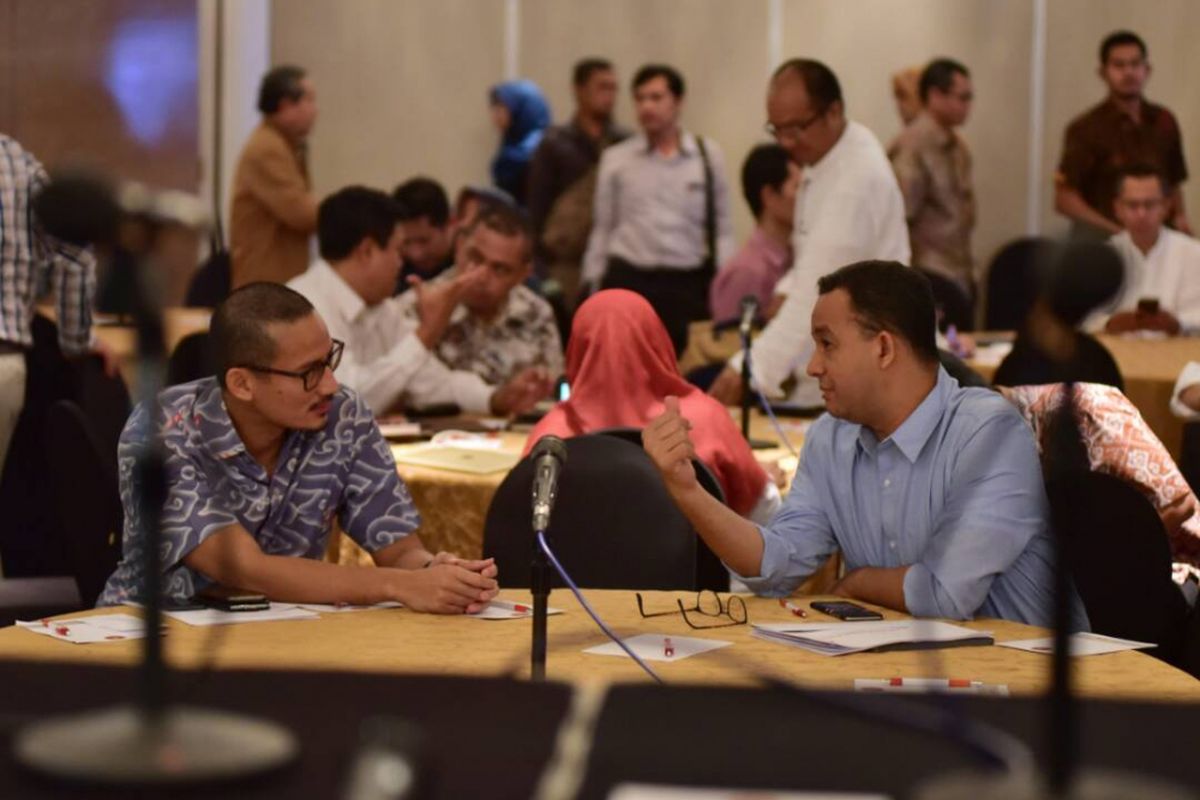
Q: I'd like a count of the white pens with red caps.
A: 5